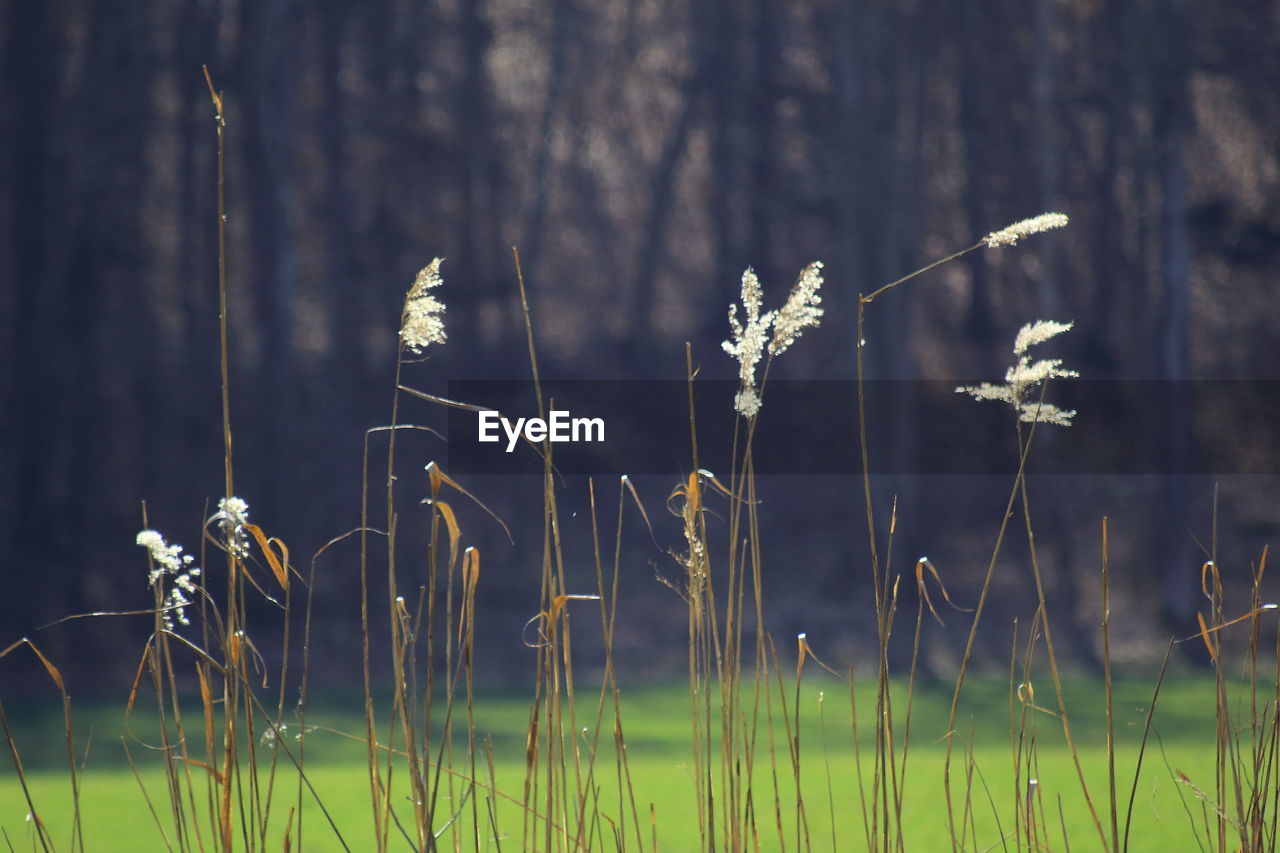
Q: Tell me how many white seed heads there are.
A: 7